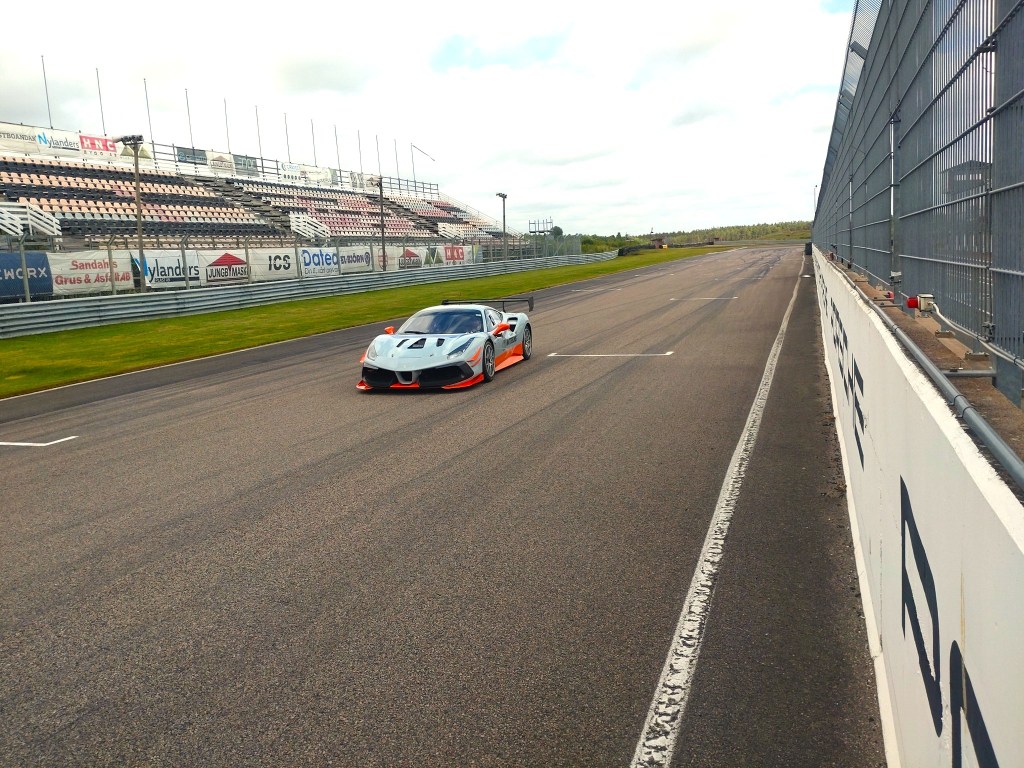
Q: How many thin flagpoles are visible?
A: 13